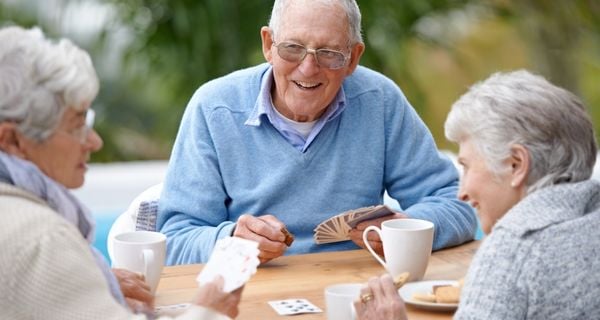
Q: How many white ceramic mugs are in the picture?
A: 3